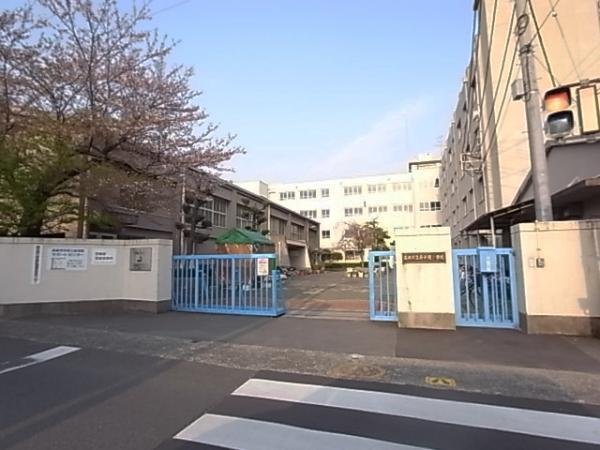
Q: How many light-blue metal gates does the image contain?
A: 3